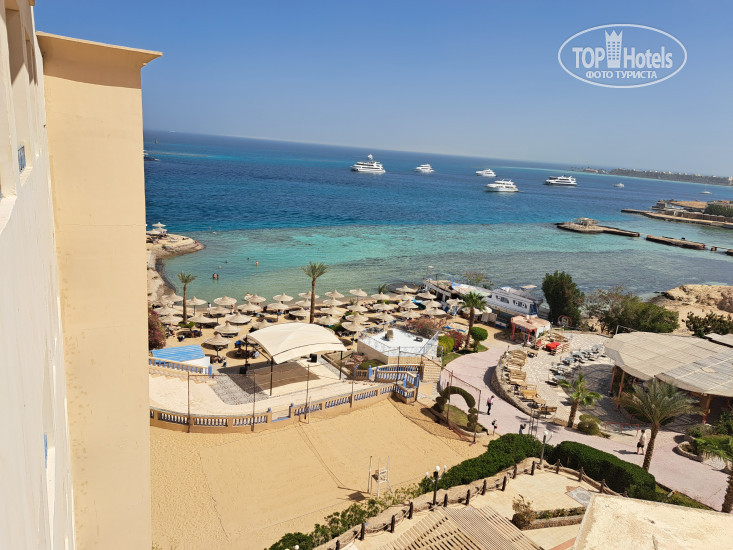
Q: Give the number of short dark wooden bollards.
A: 14